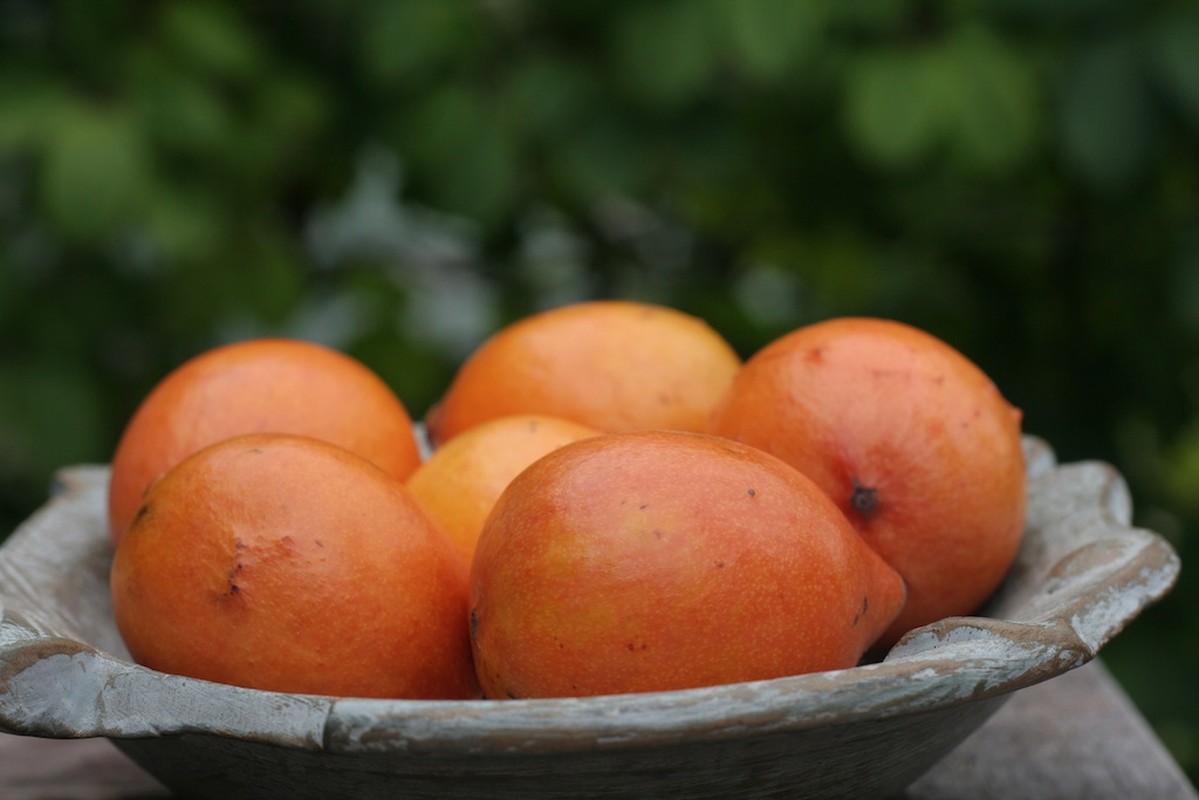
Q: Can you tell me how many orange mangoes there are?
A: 6